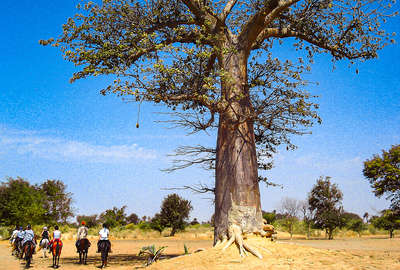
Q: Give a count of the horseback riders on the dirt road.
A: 7